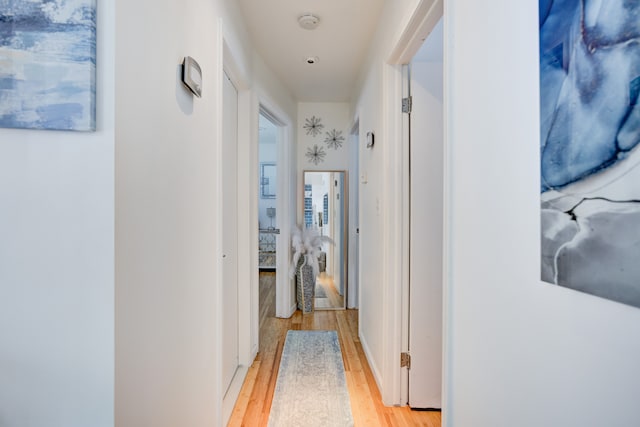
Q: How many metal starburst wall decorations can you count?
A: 3